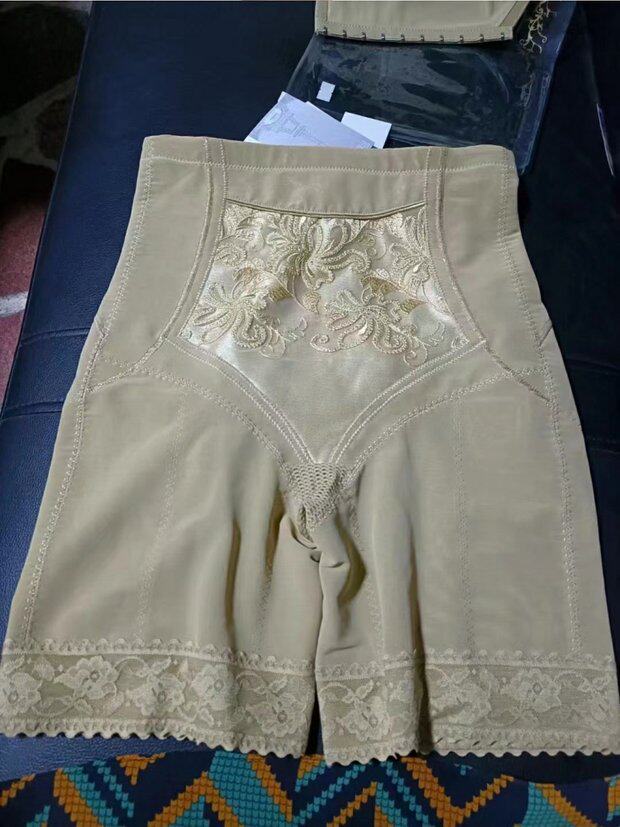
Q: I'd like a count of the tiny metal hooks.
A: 10